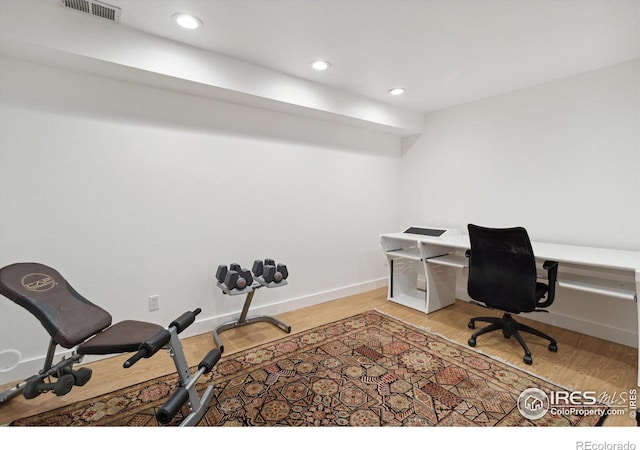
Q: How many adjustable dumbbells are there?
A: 2